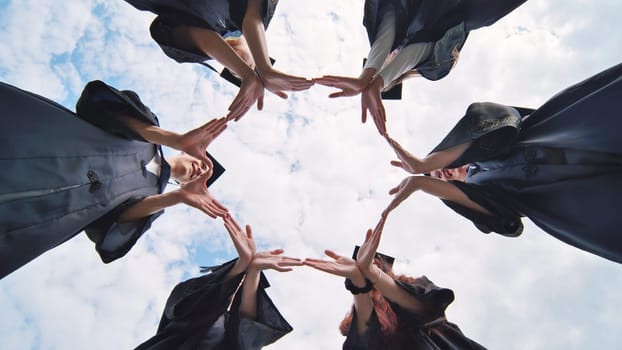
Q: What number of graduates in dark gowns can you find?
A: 6